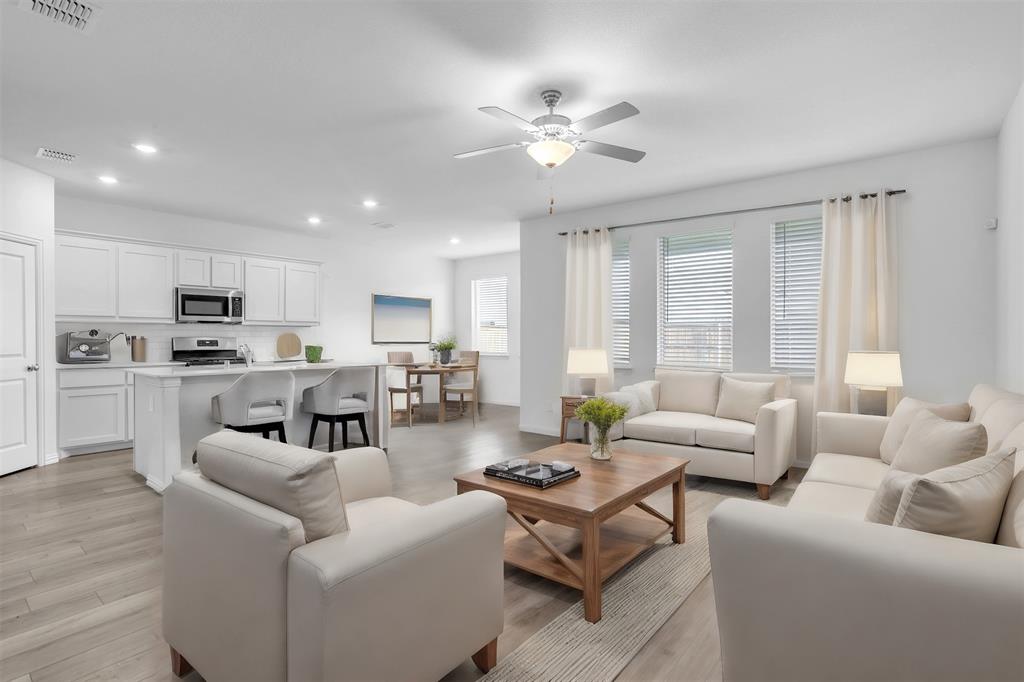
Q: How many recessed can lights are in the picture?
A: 5